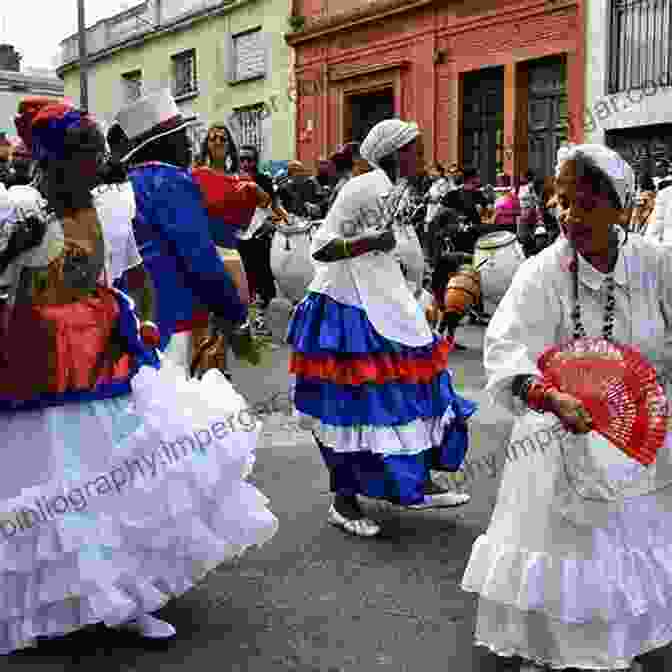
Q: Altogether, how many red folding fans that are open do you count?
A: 1